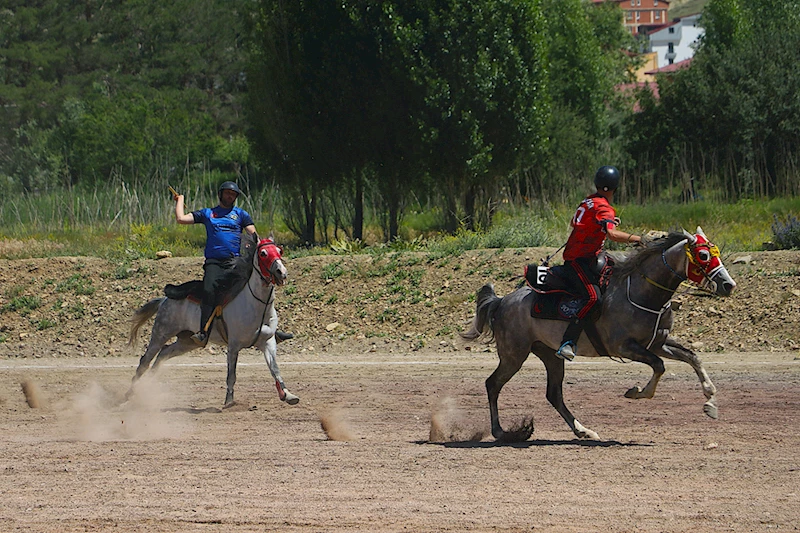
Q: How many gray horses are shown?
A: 2